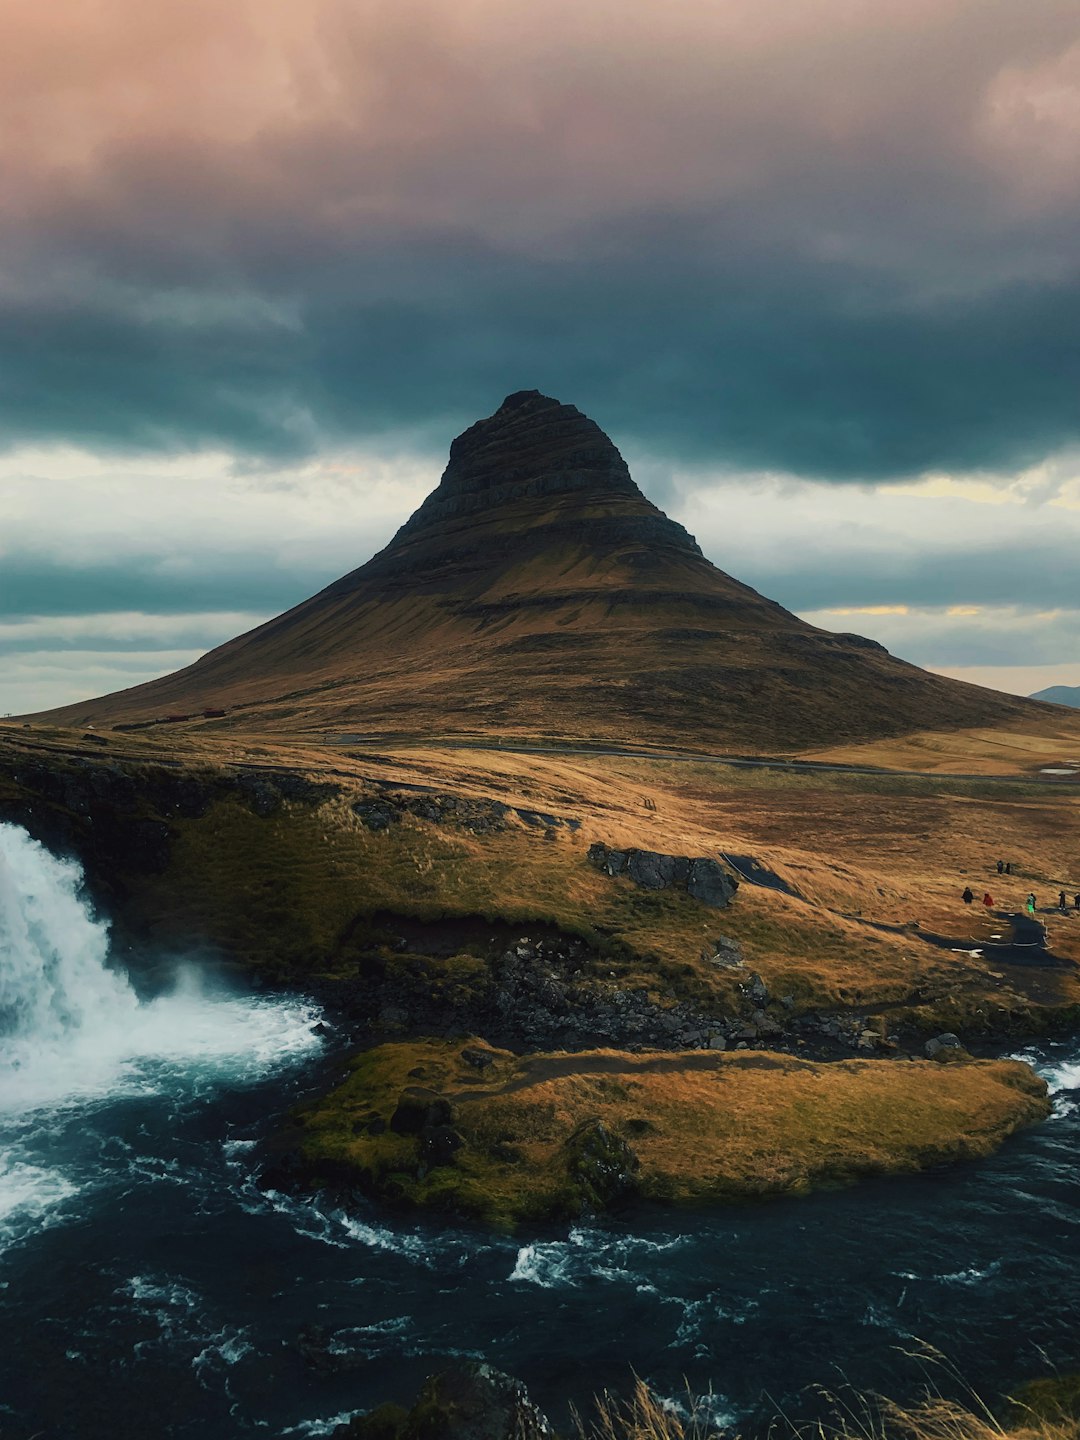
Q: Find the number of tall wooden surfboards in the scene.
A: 0